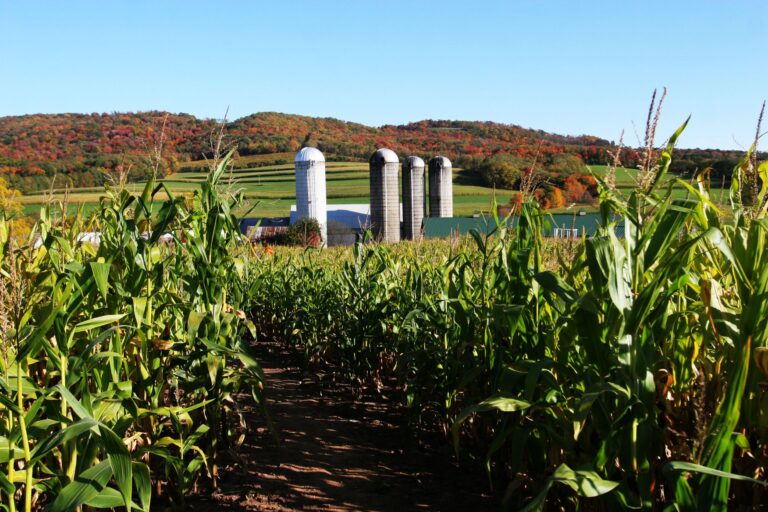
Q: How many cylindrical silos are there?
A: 4